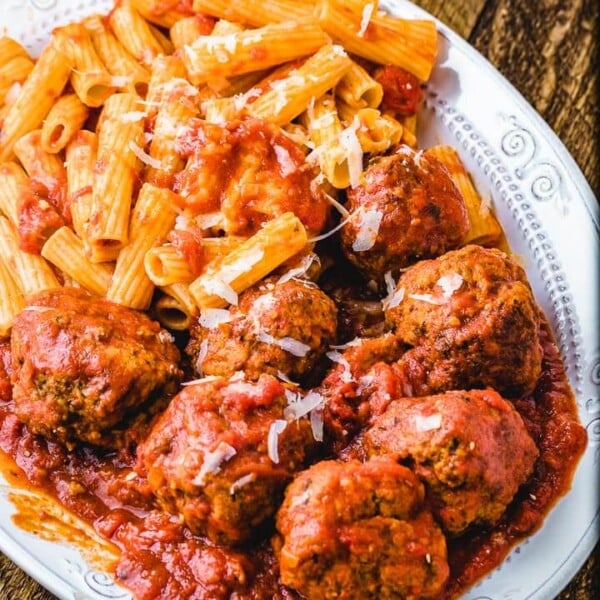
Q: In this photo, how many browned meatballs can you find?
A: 7